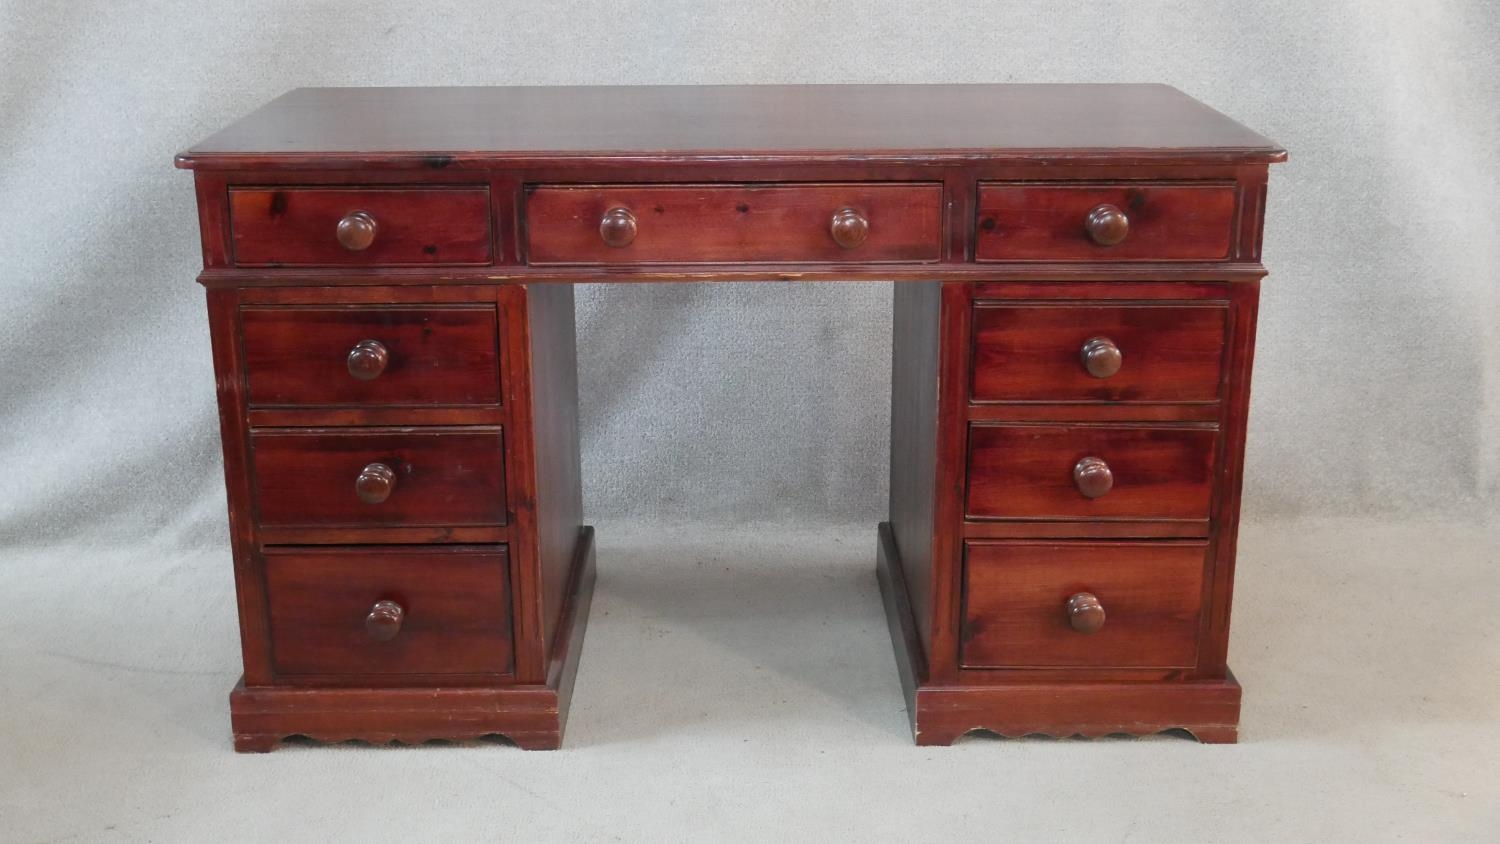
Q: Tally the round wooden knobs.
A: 10